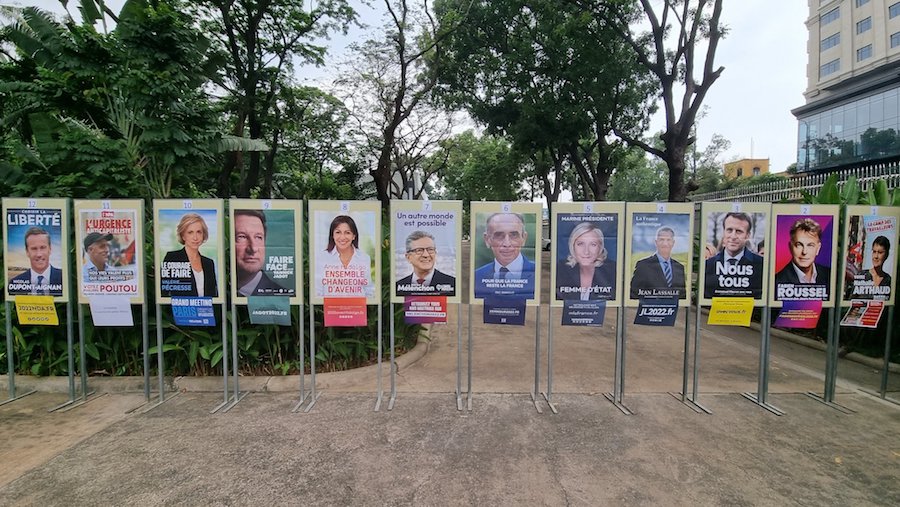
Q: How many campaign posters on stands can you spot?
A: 12